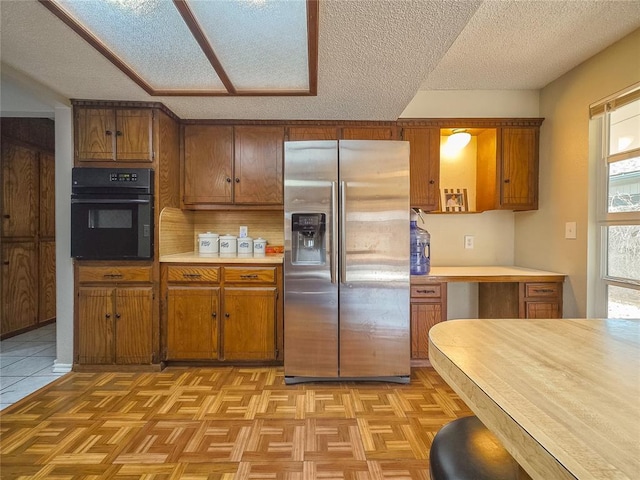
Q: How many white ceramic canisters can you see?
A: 4